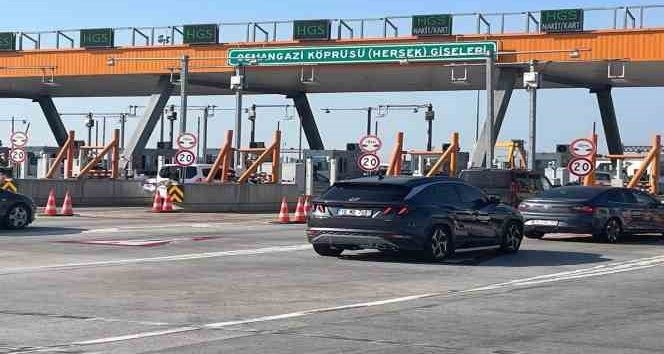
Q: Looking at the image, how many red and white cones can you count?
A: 7